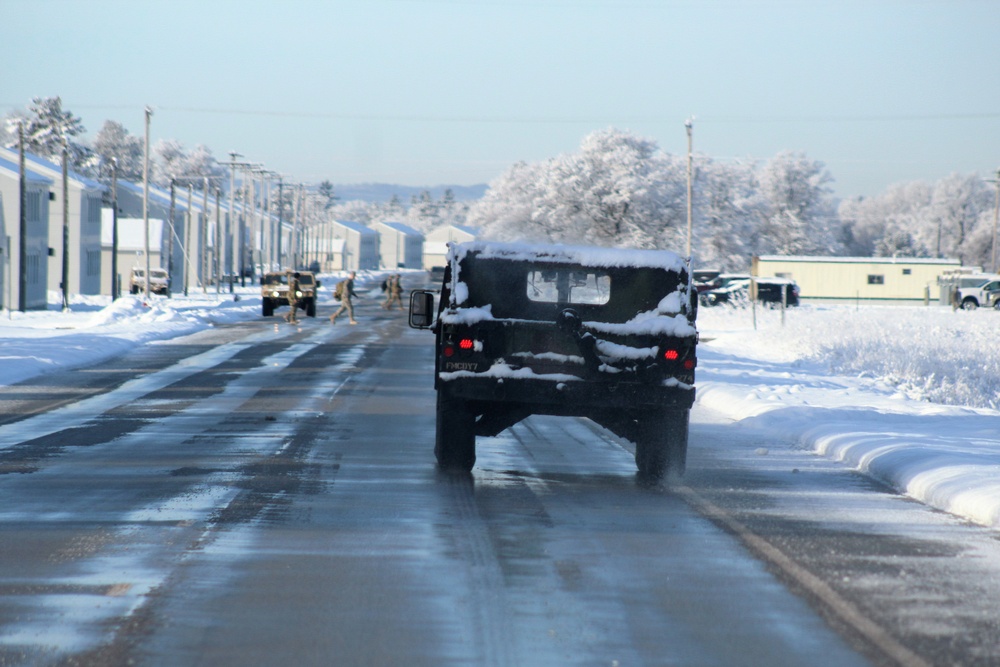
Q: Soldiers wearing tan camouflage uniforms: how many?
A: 4